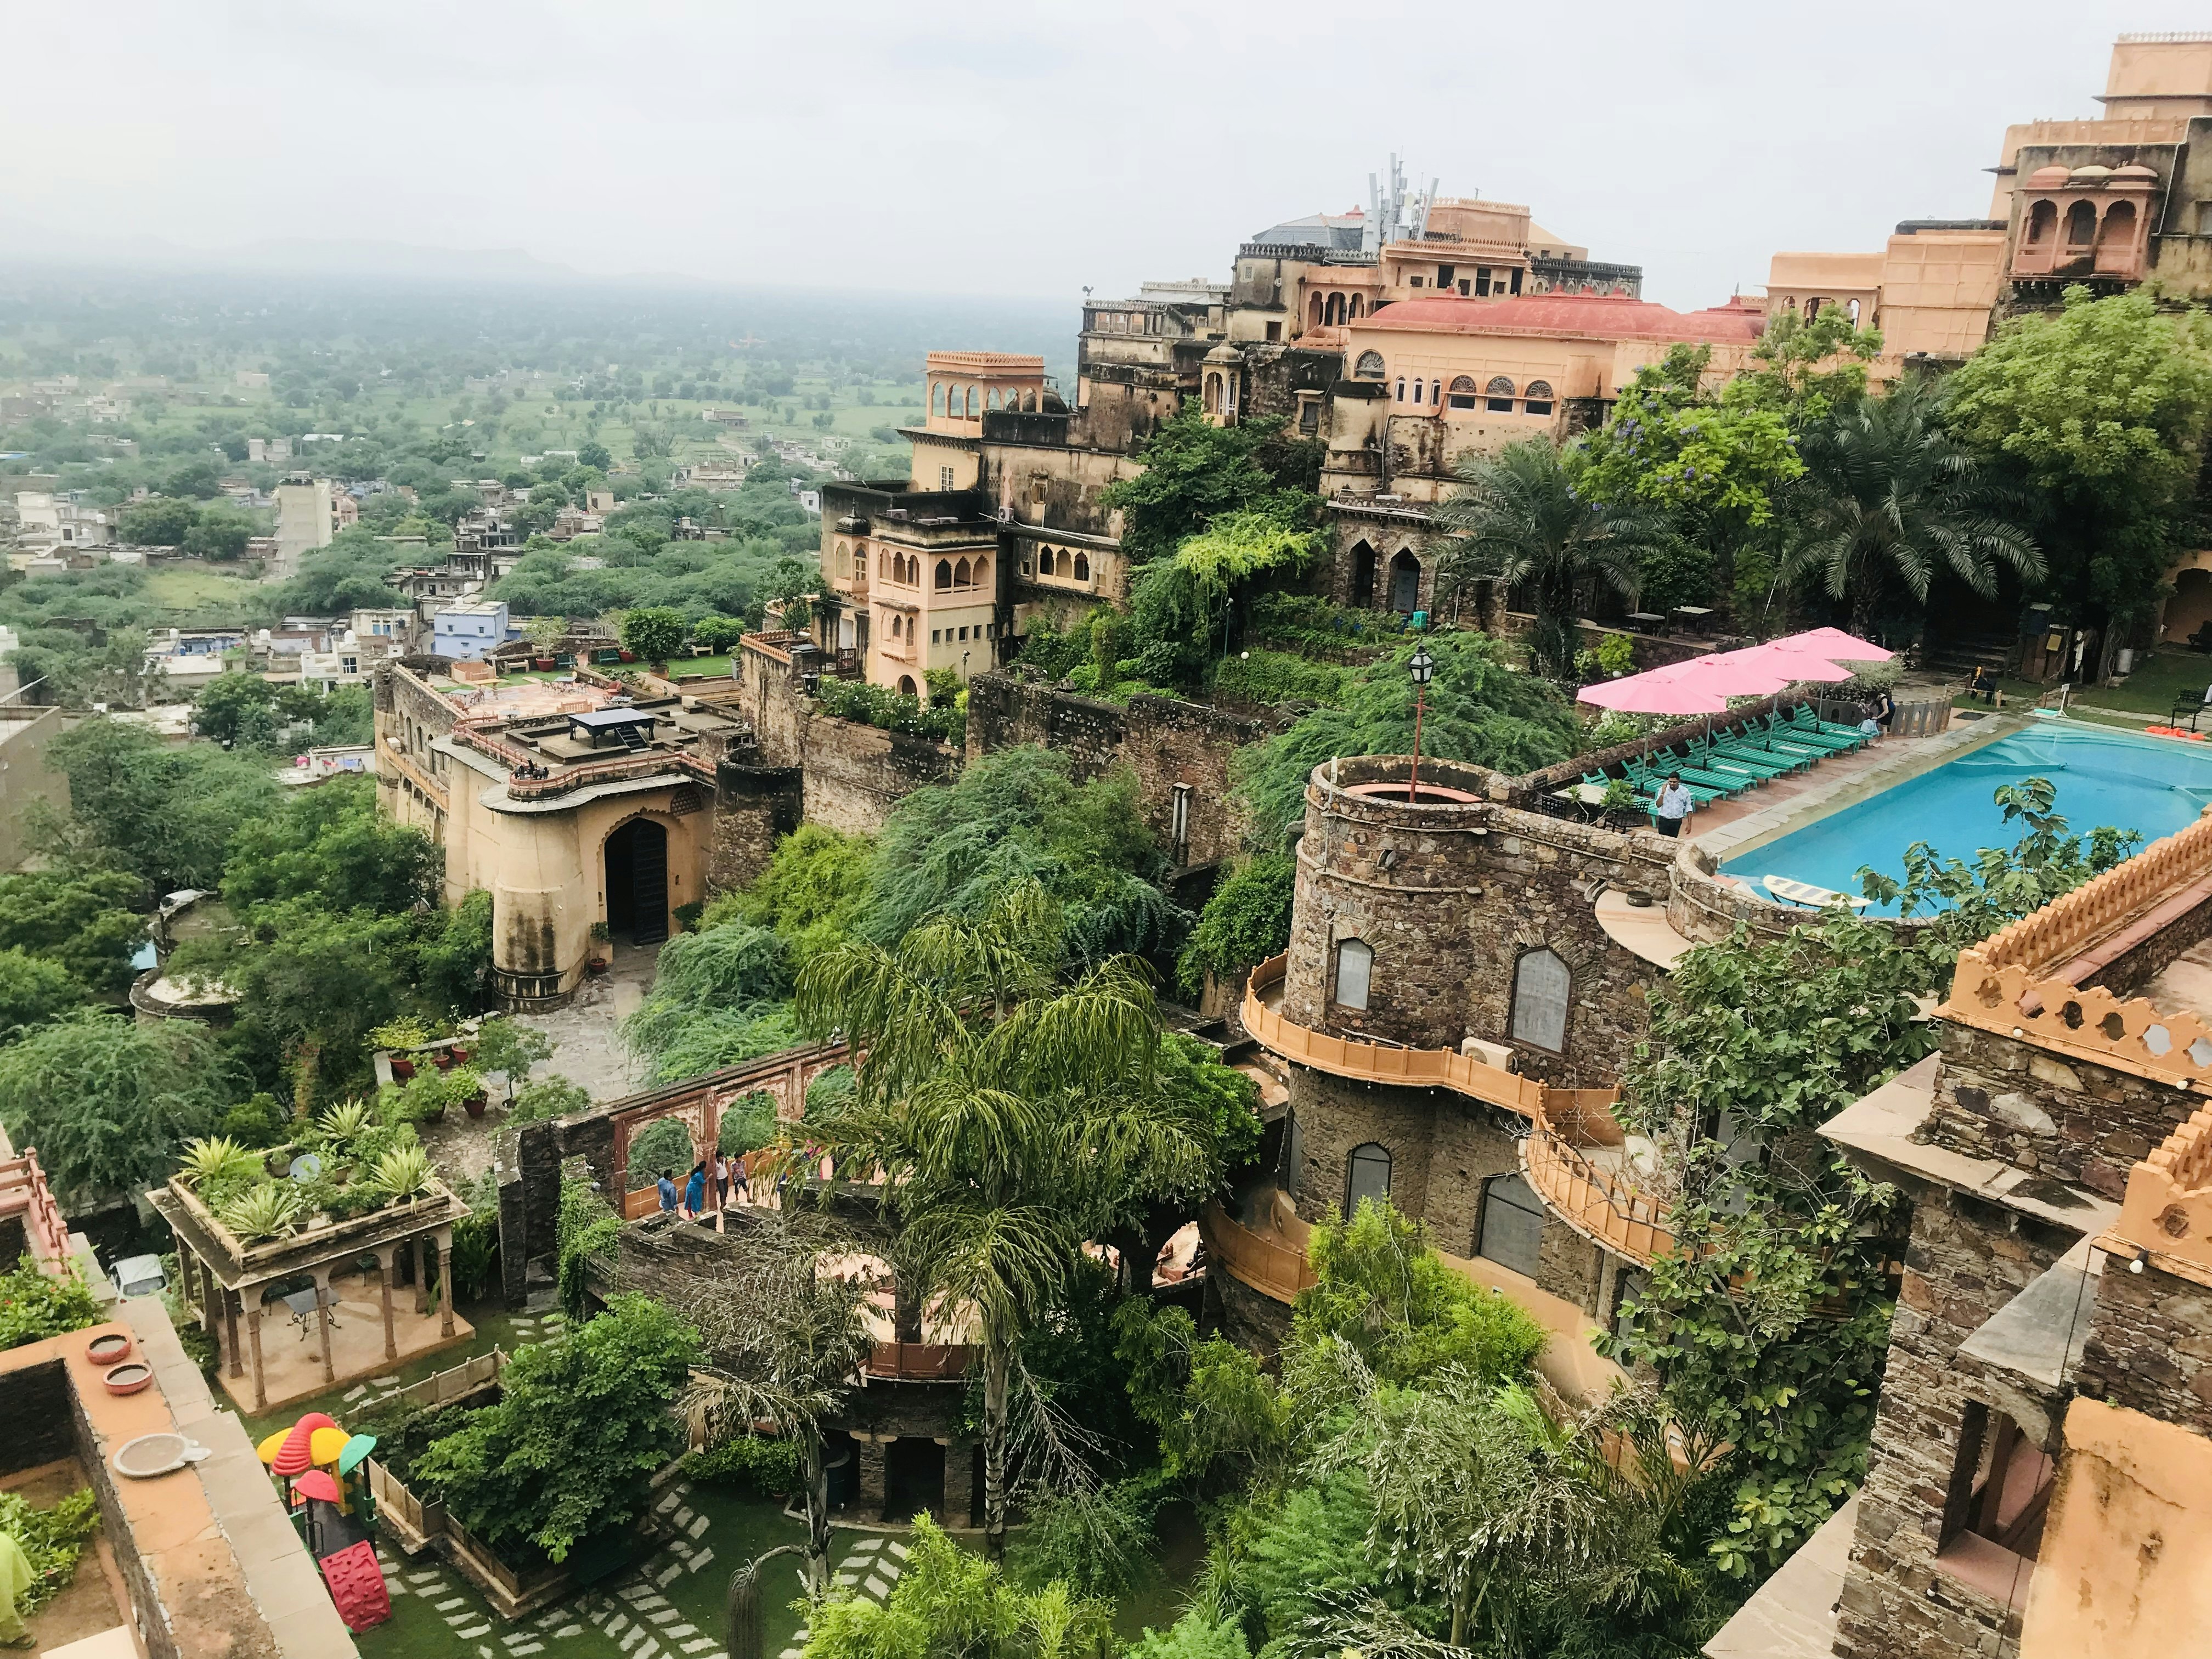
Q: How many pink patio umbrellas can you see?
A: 4